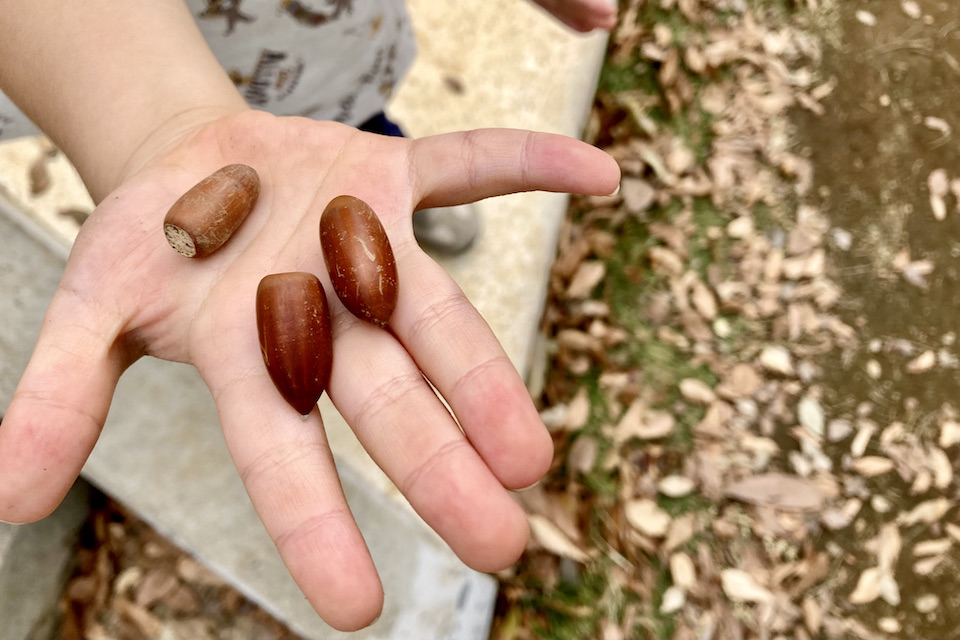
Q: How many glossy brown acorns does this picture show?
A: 3